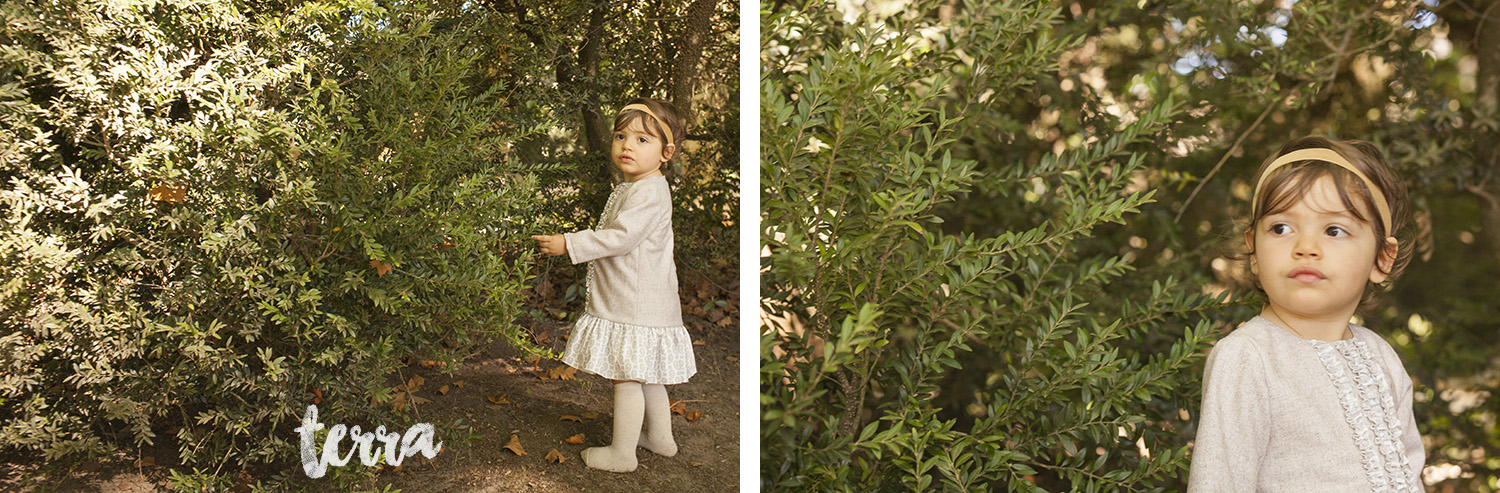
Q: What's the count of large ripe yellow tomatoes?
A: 0